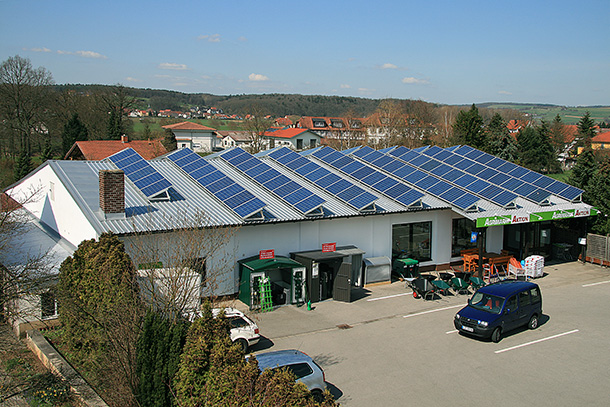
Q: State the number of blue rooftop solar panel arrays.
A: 9